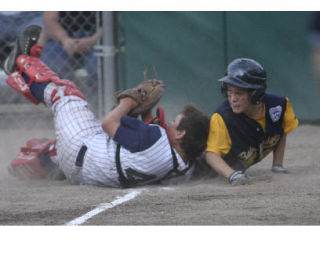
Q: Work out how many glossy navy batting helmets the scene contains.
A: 1